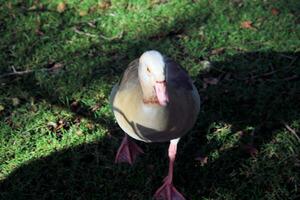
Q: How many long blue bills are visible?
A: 0